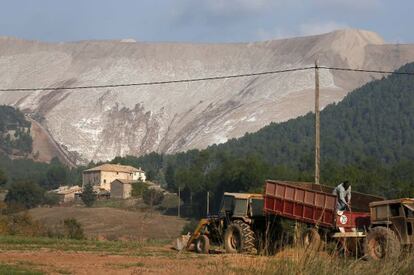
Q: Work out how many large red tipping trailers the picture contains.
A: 1